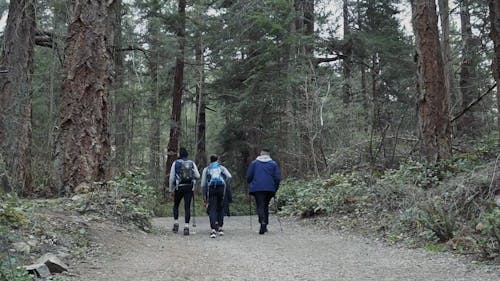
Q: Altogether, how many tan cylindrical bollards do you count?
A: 0